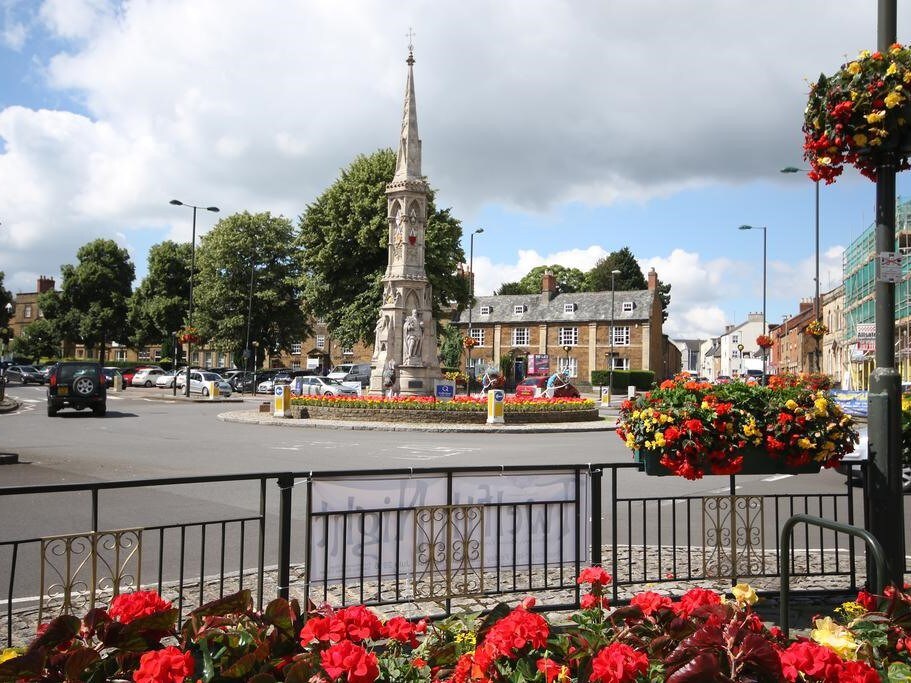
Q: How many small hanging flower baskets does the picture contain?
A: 4